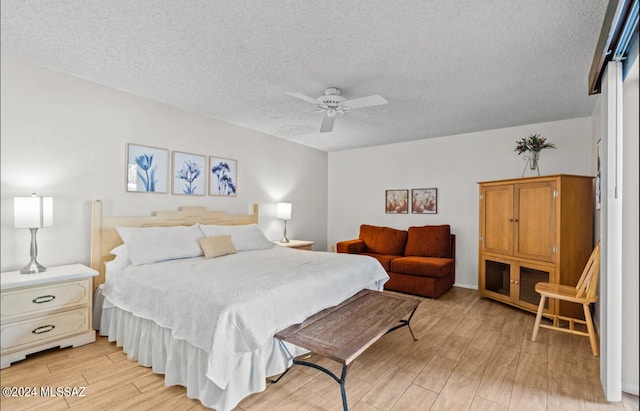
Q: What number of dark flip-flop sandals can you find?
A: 0